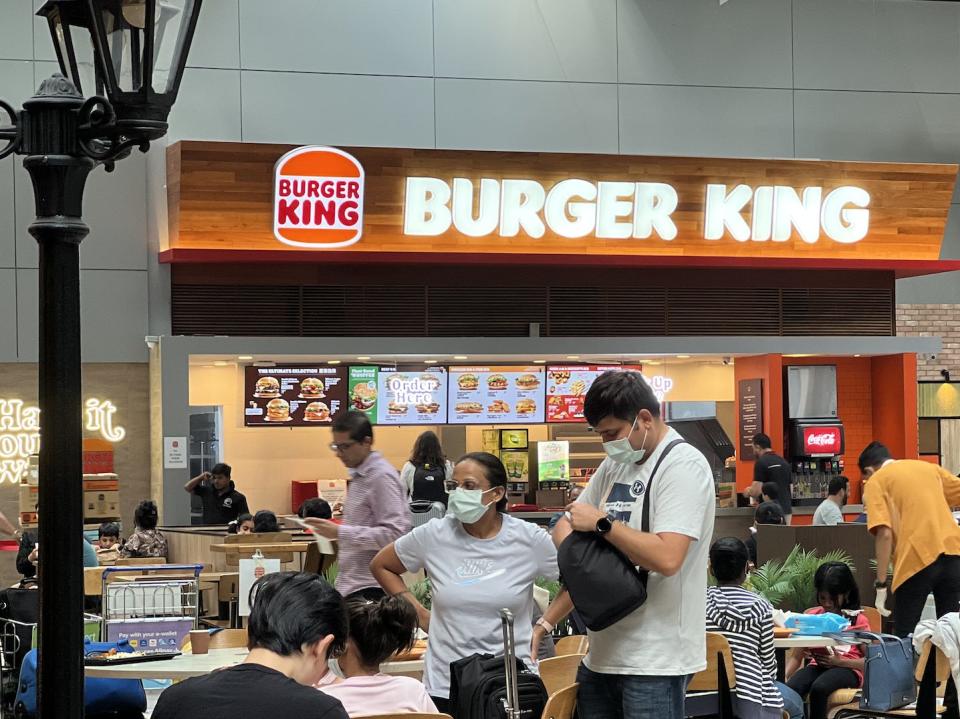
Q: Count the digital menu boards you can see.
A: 4